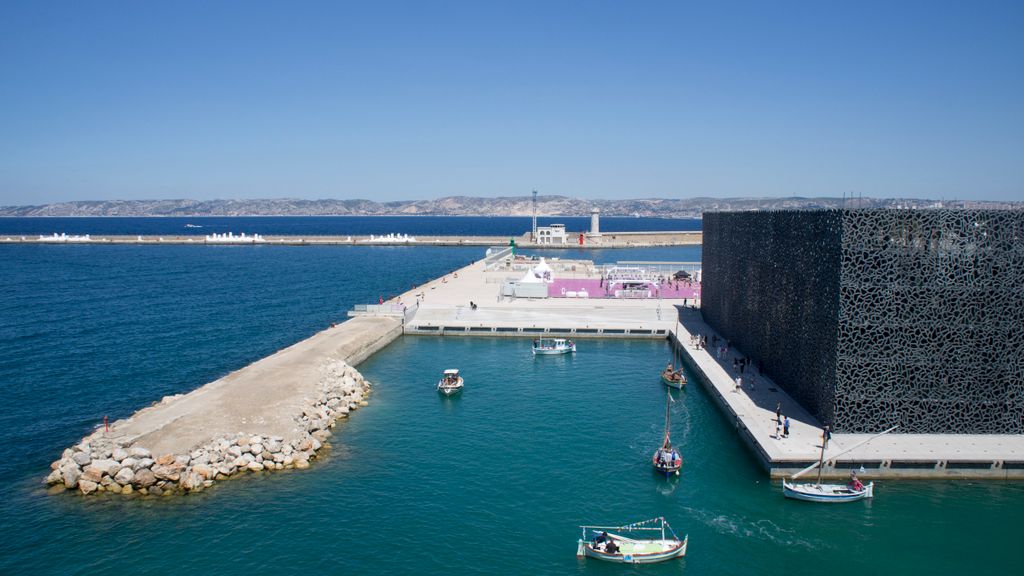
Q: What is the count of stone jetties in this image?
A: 1